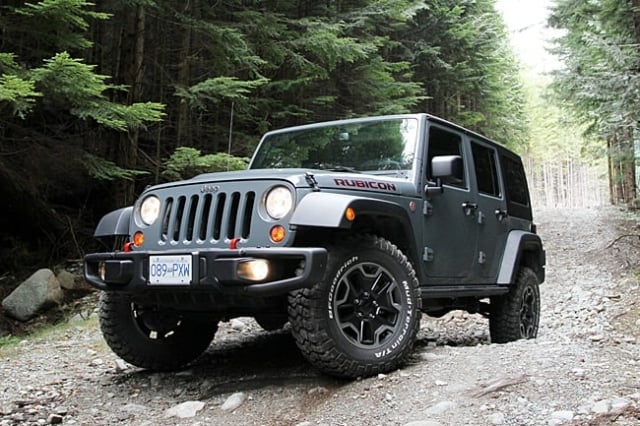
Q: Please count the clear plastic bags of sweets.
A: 0